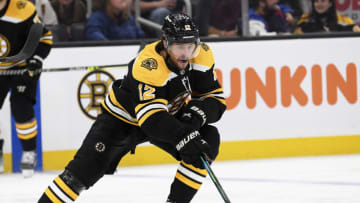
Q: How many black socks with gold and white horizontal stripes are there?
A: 3